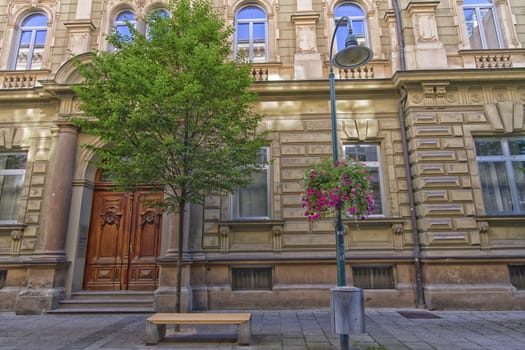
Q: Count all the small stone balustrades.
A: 4